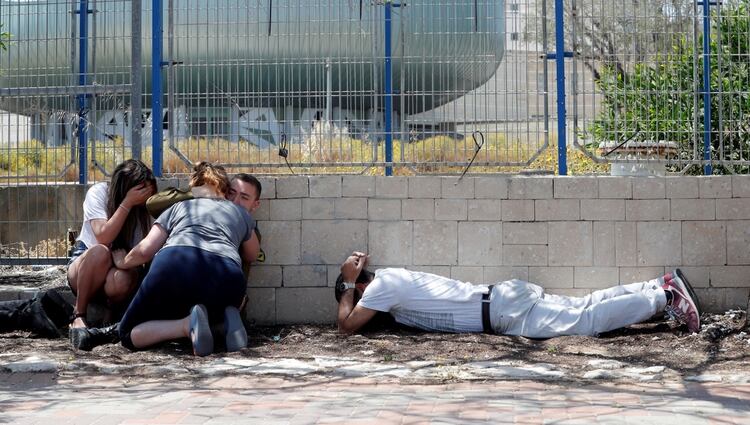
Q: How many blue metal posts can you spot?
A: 5